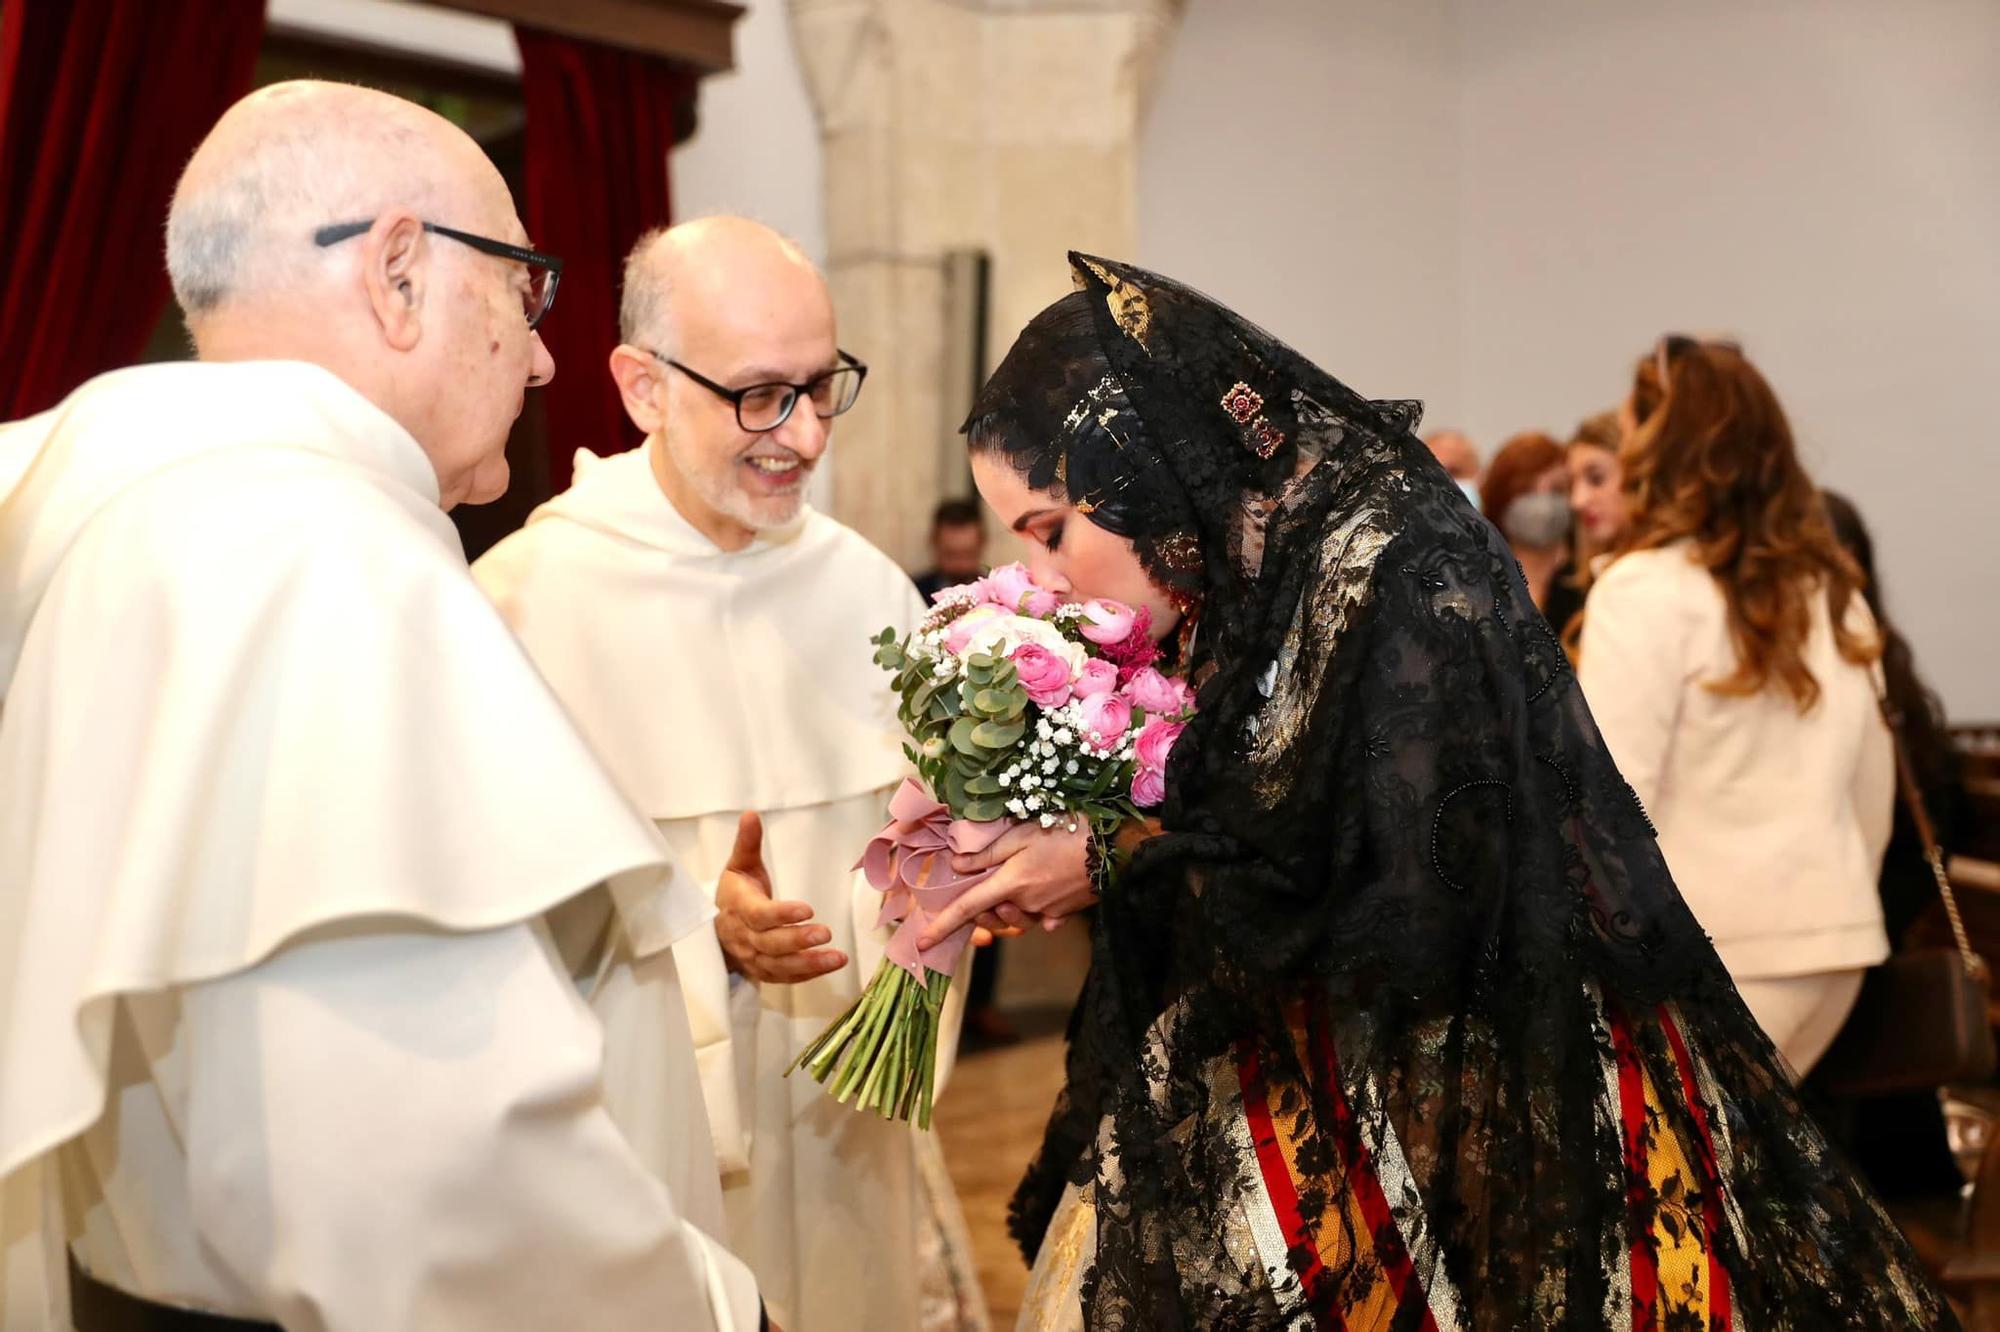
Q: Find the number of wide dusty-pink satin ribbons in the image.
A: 1